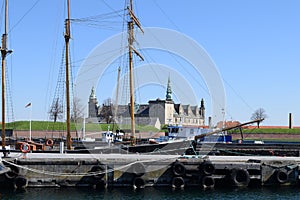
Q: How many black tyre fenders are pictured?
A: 12